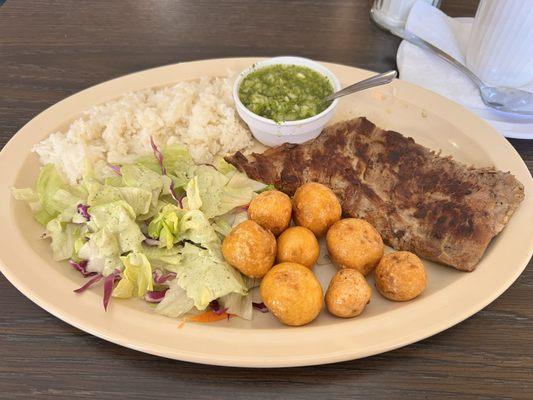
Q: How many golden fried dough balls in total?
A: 8